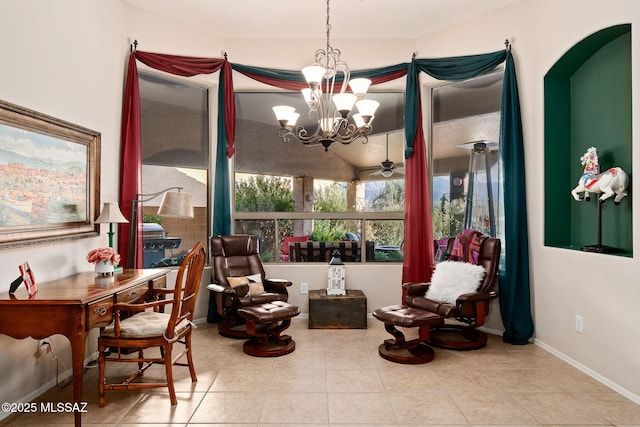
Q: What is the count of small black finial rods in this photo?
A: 4